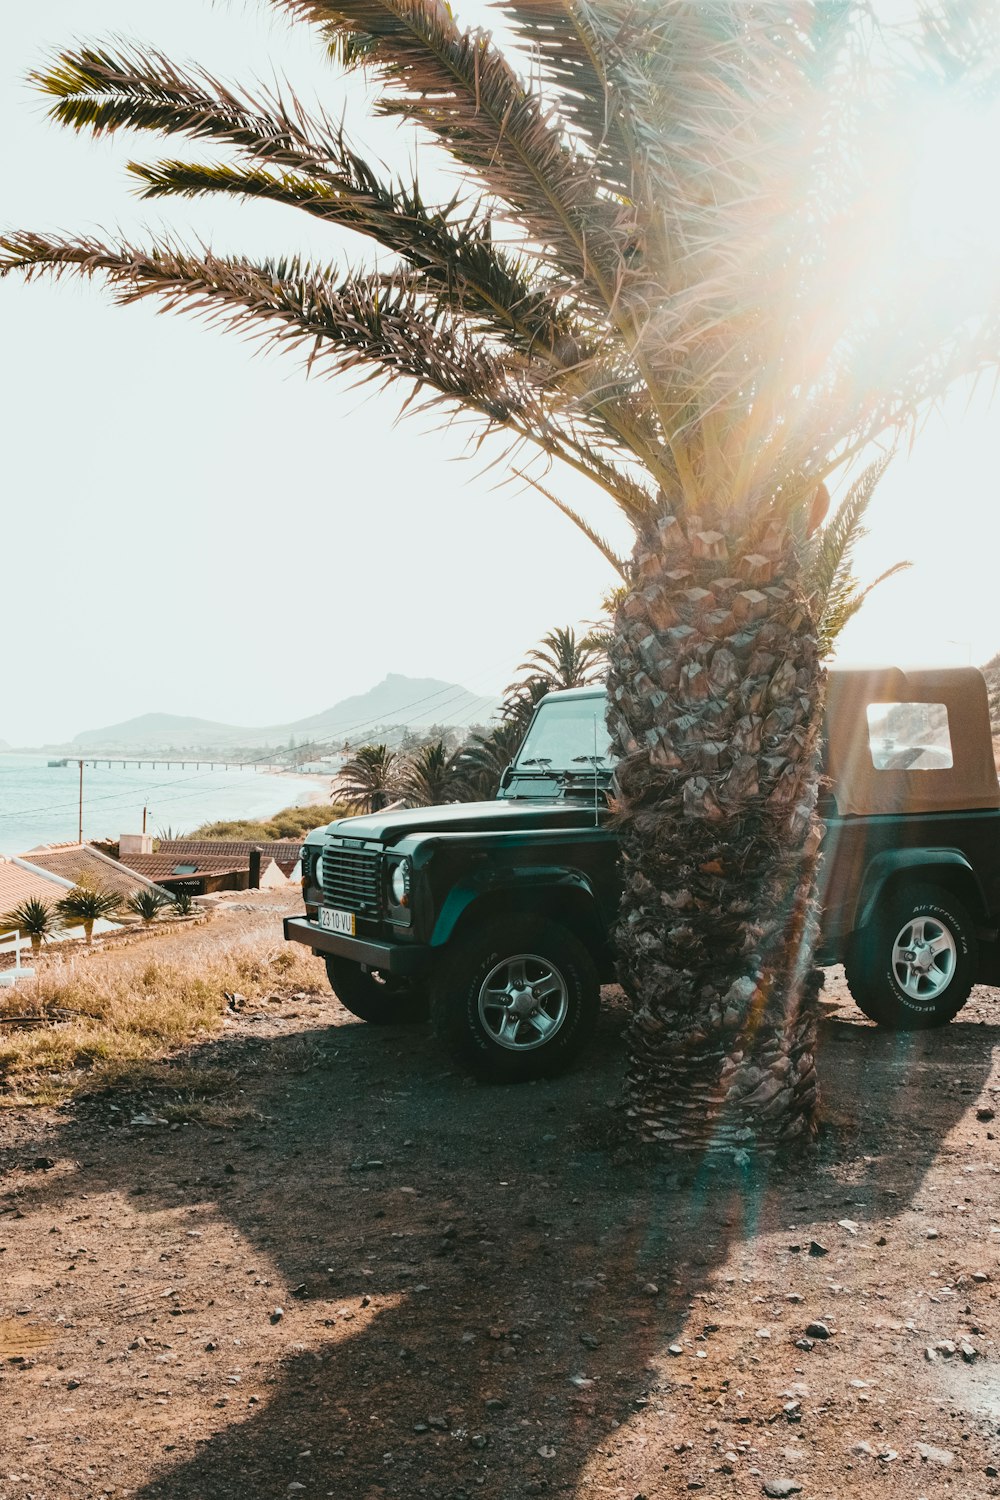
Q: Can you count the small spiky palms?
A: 4